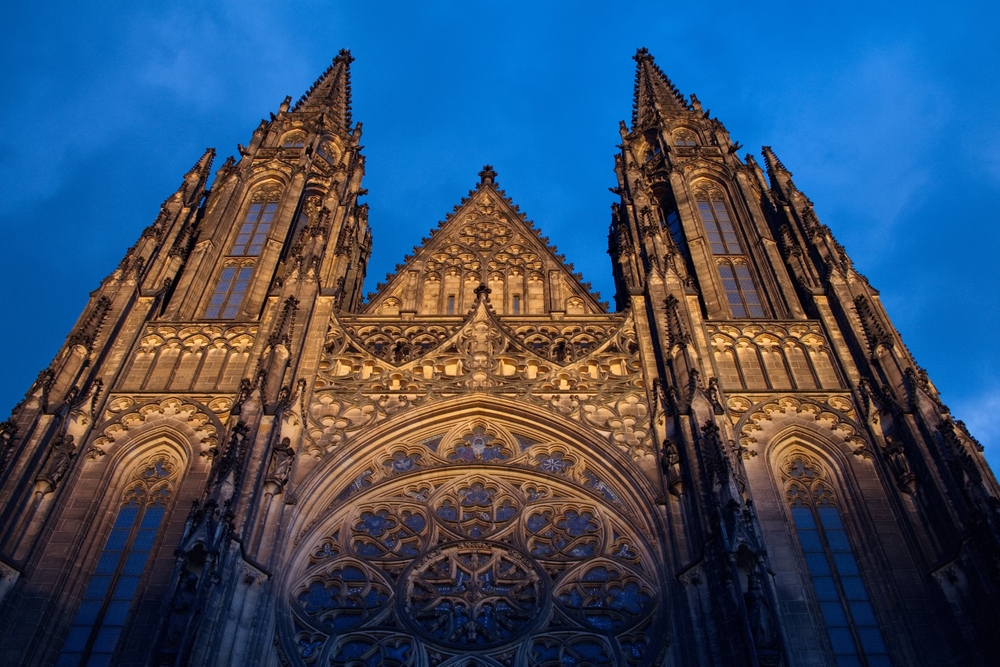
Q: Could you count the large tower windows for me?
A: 4